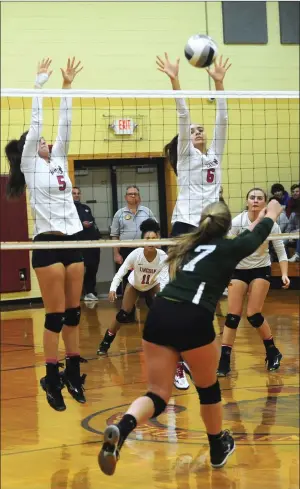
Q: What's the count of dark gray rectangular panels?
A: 2